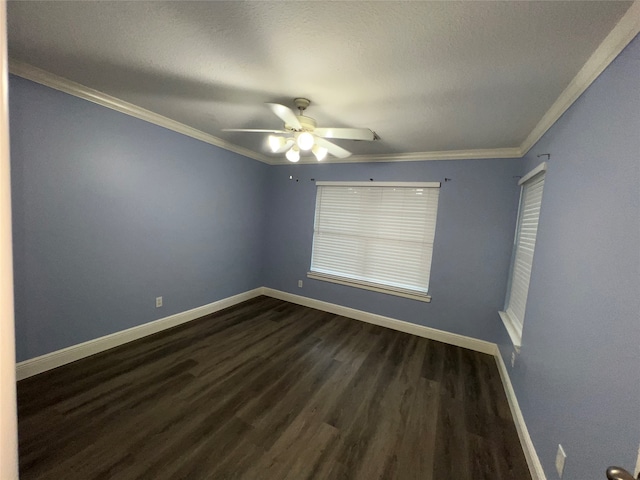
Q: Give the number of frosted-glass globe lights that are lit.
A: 4